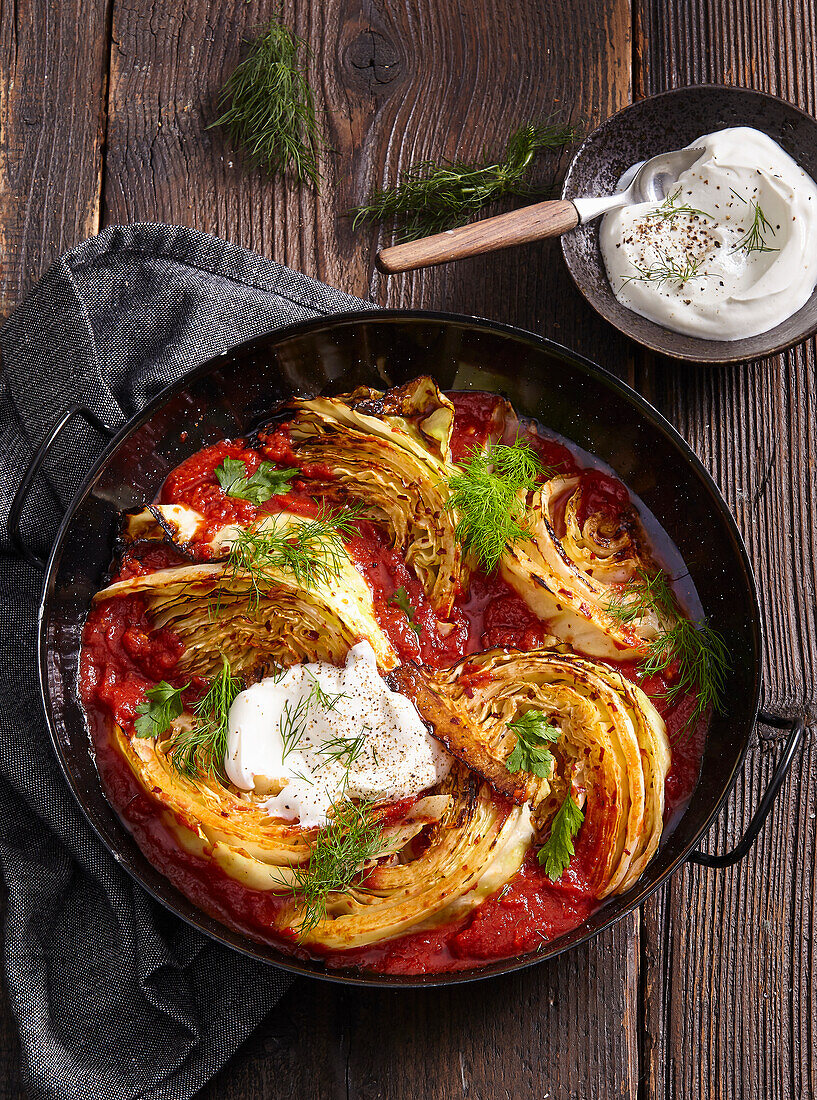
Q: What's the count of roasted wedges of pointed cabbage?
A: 6